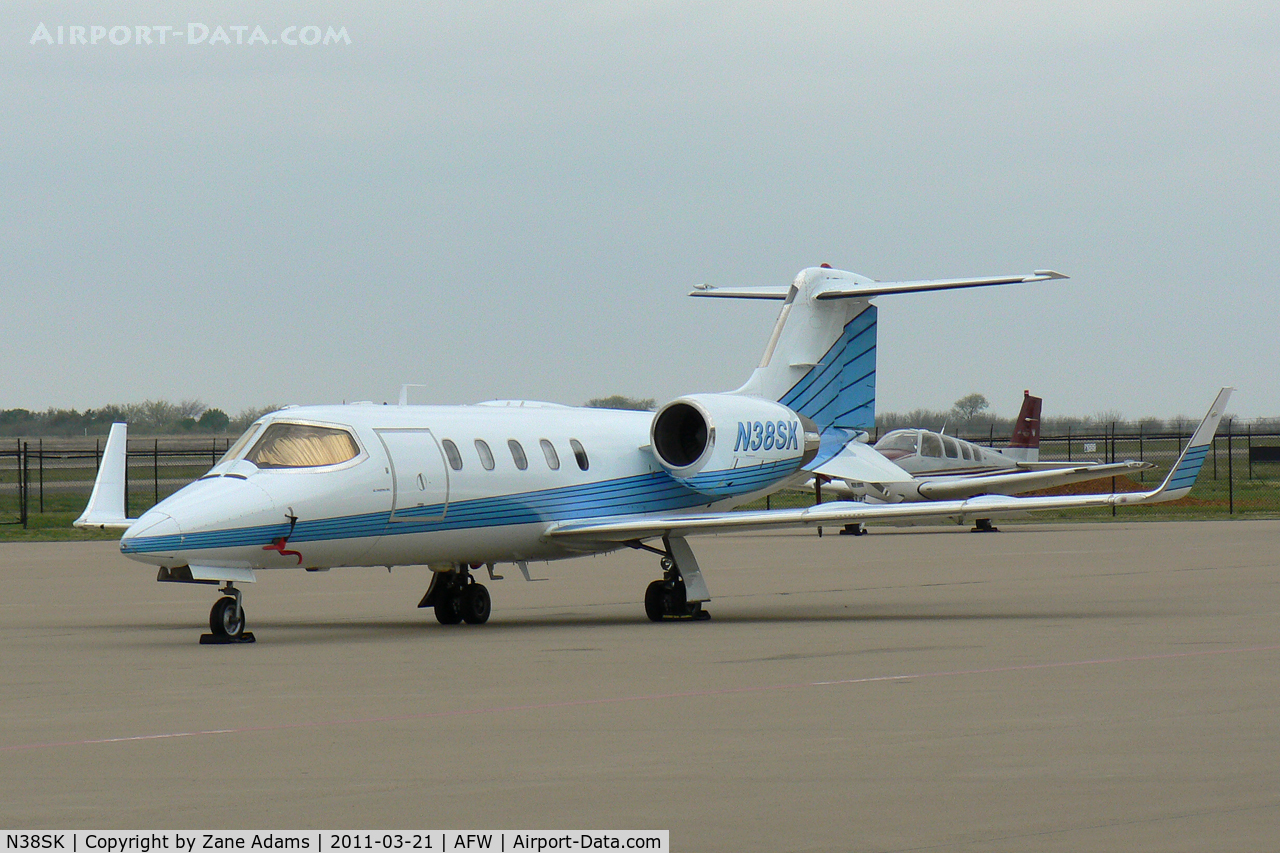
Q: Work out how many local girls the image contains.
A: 0